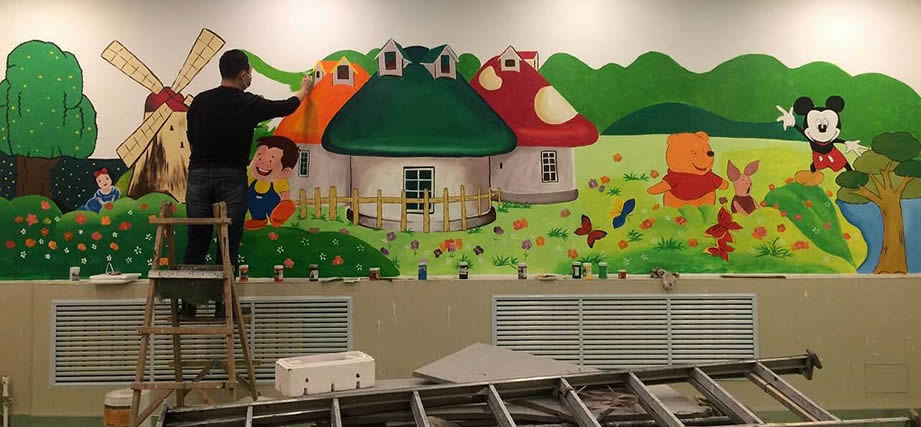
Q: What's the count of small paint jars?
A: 12